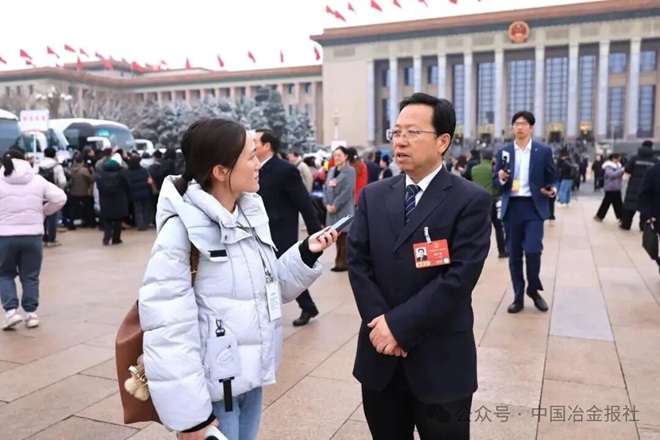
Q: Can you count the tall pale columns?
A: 10